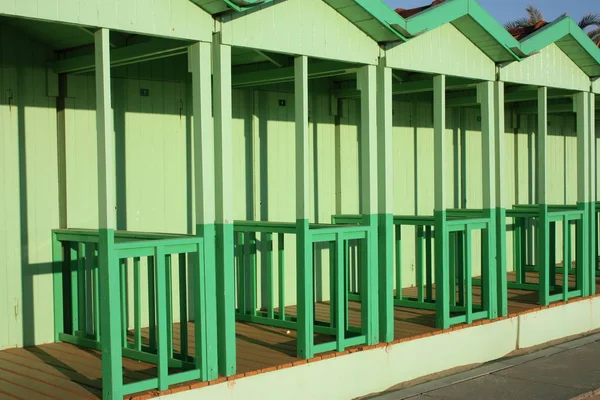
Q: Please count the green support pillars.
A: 12